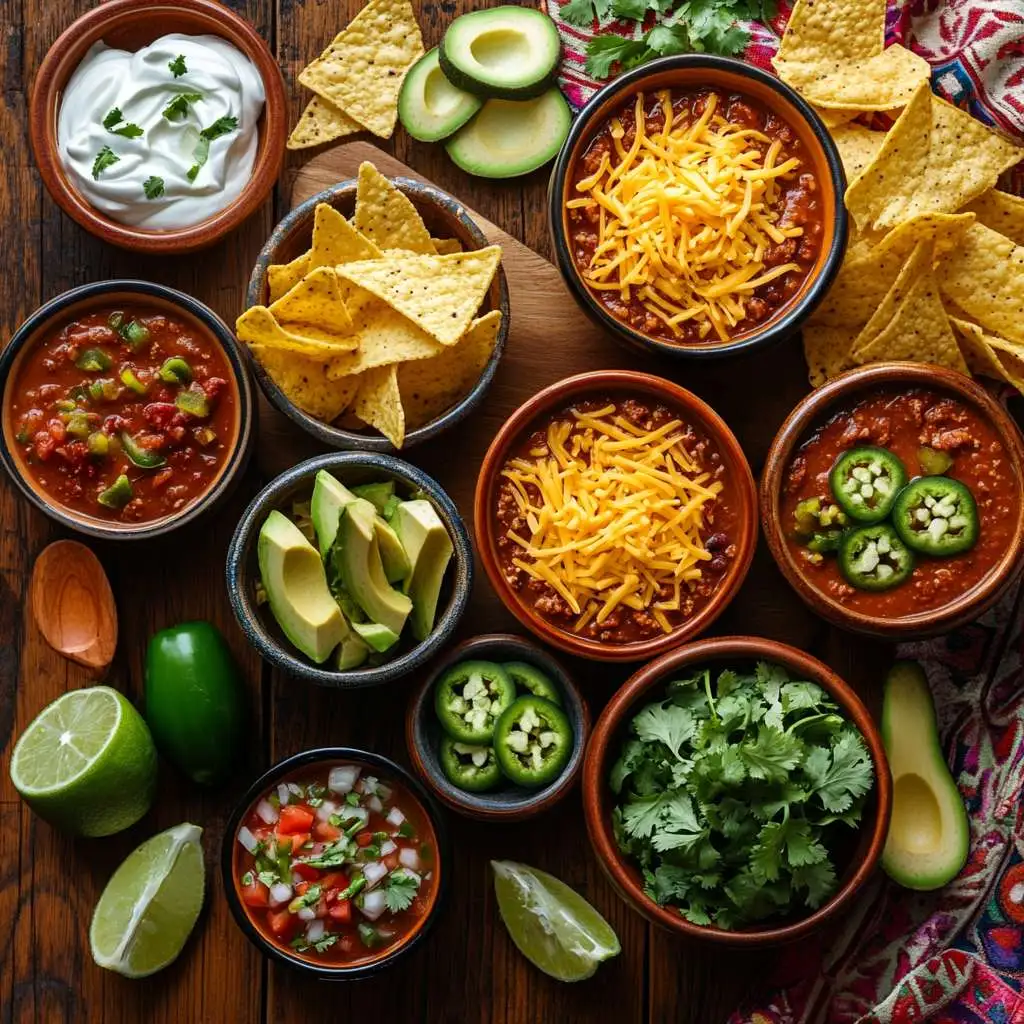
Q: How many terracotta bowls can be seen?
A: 4